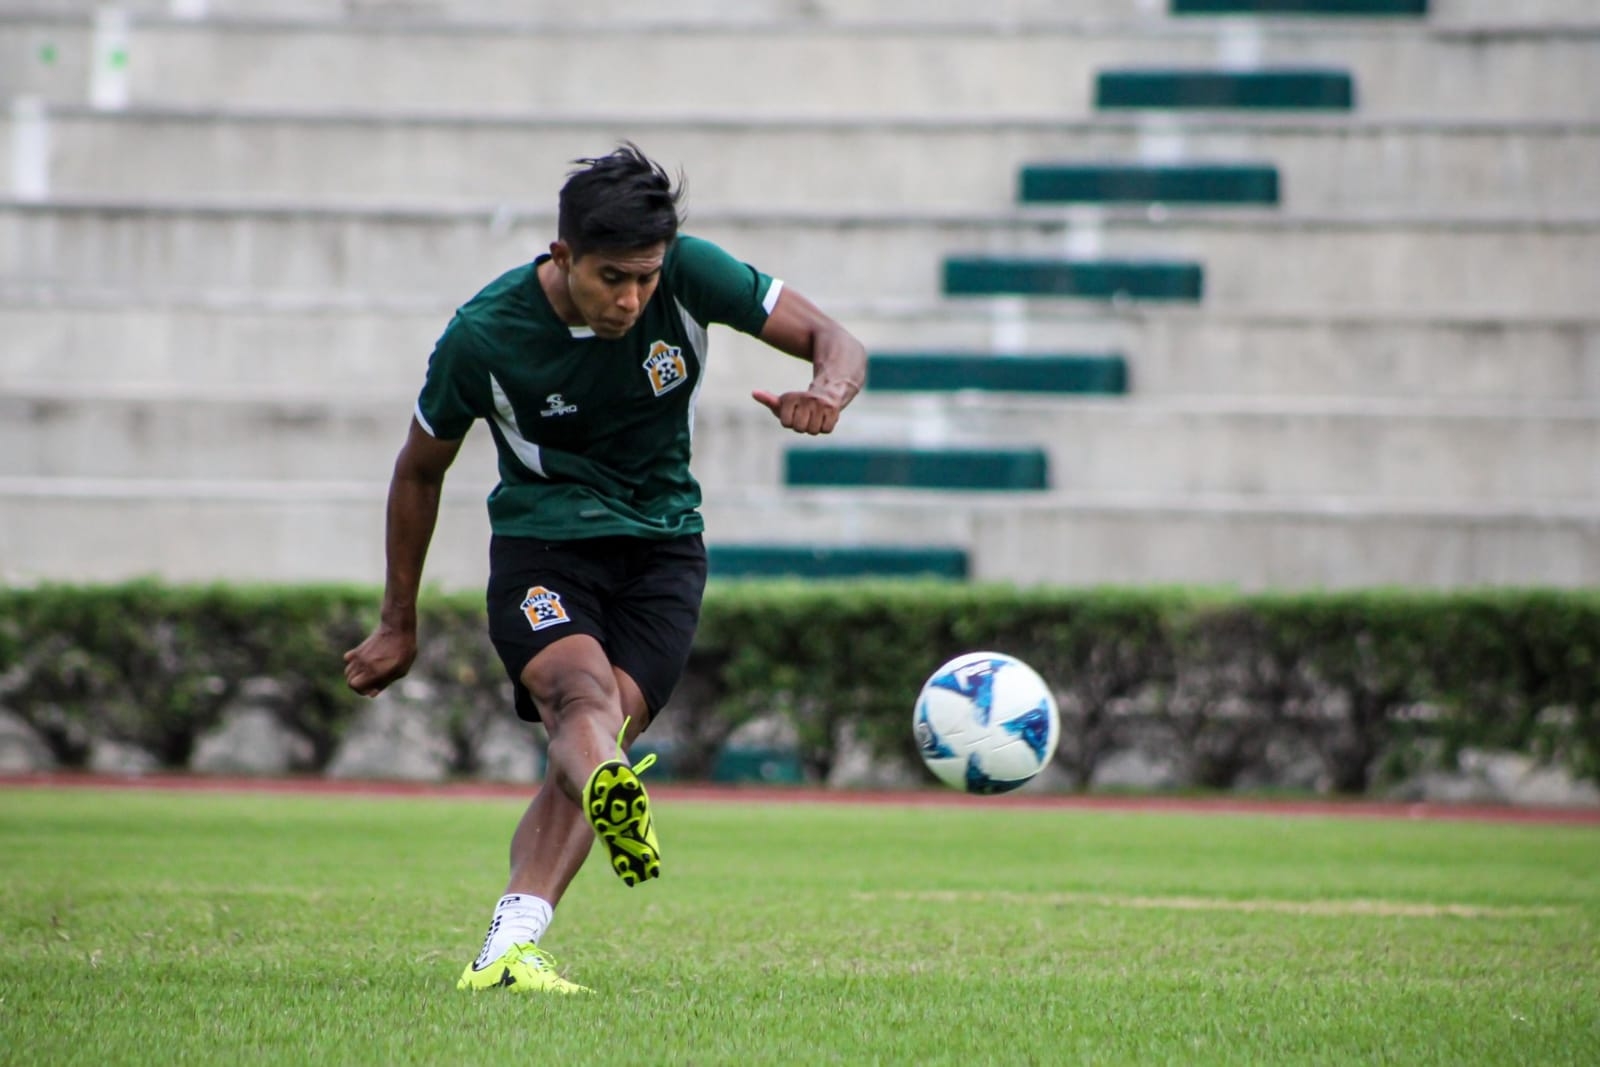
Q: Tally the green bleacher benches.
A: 7